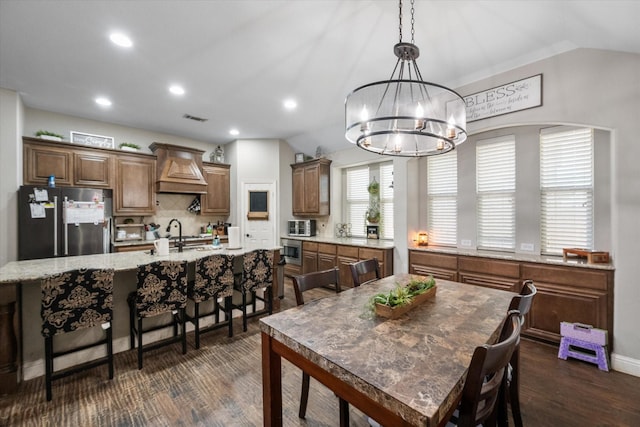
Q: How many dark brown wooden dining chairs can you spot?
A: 4